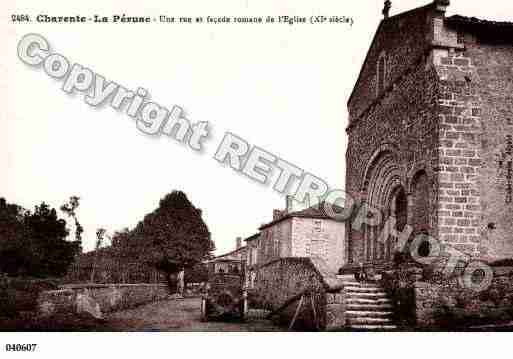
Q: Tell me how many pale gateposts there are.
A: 1